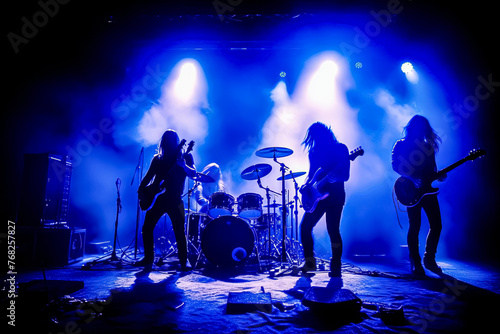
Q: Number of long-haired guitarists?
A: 3